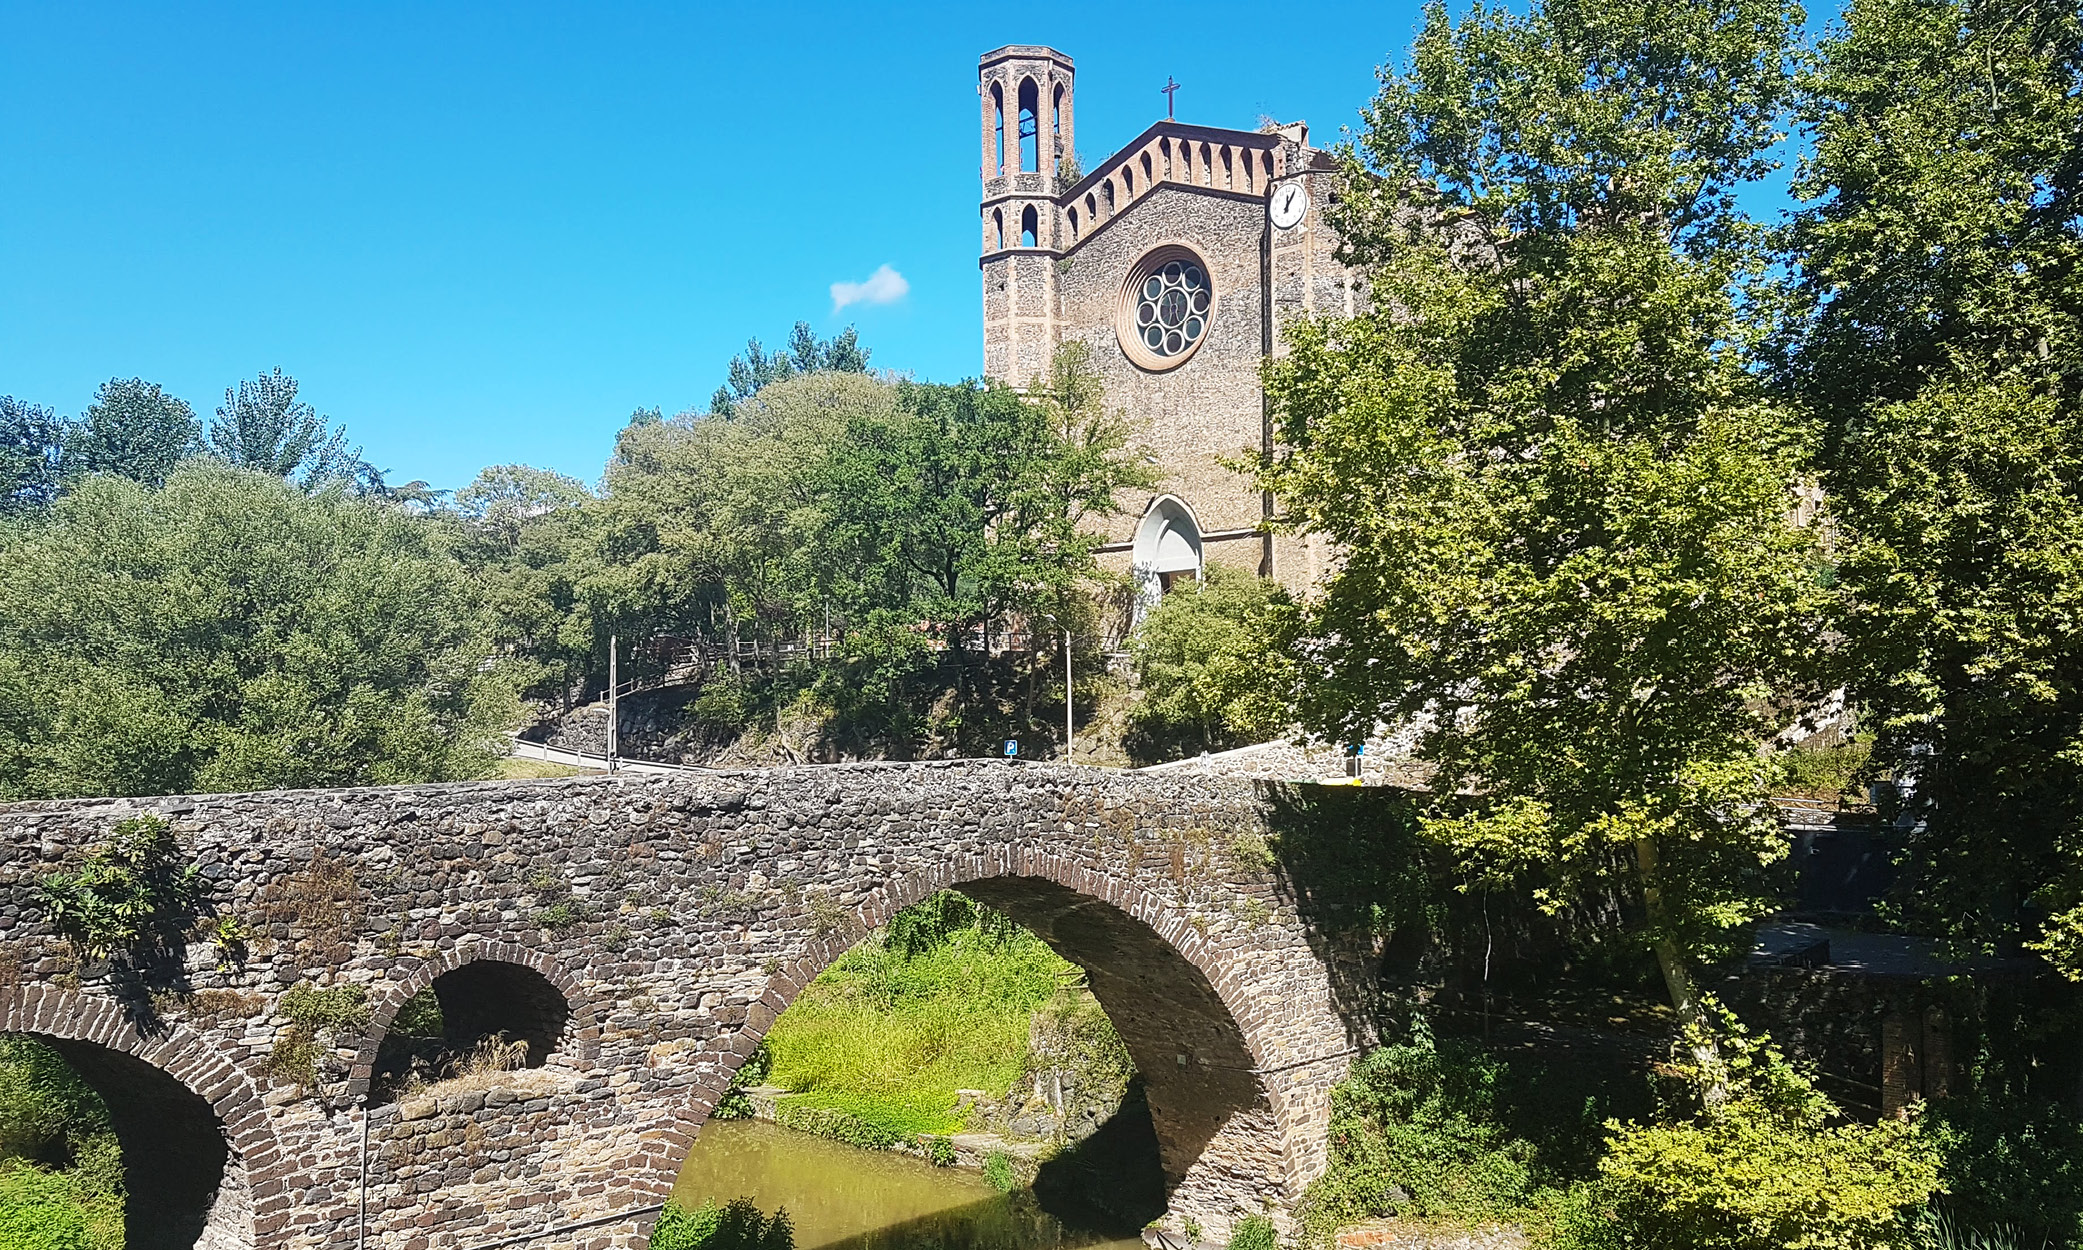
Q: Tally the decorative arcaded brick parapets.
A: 1